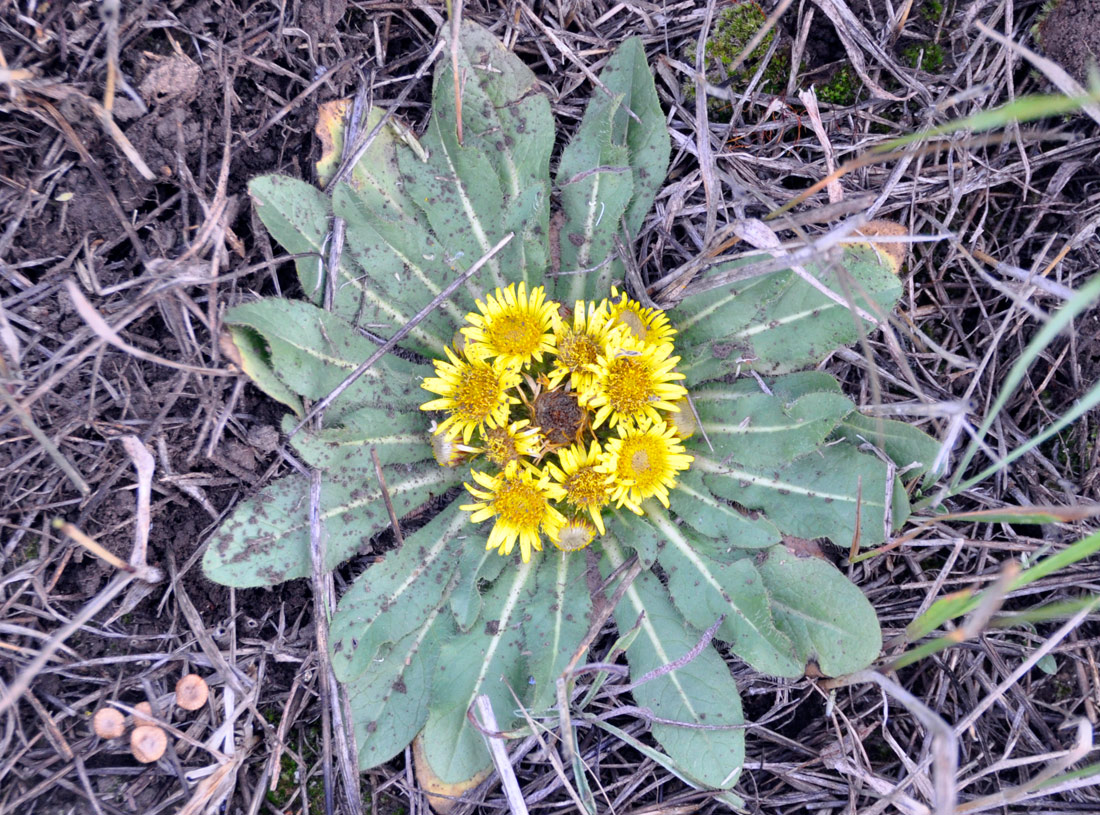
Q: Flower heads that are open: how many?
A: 9